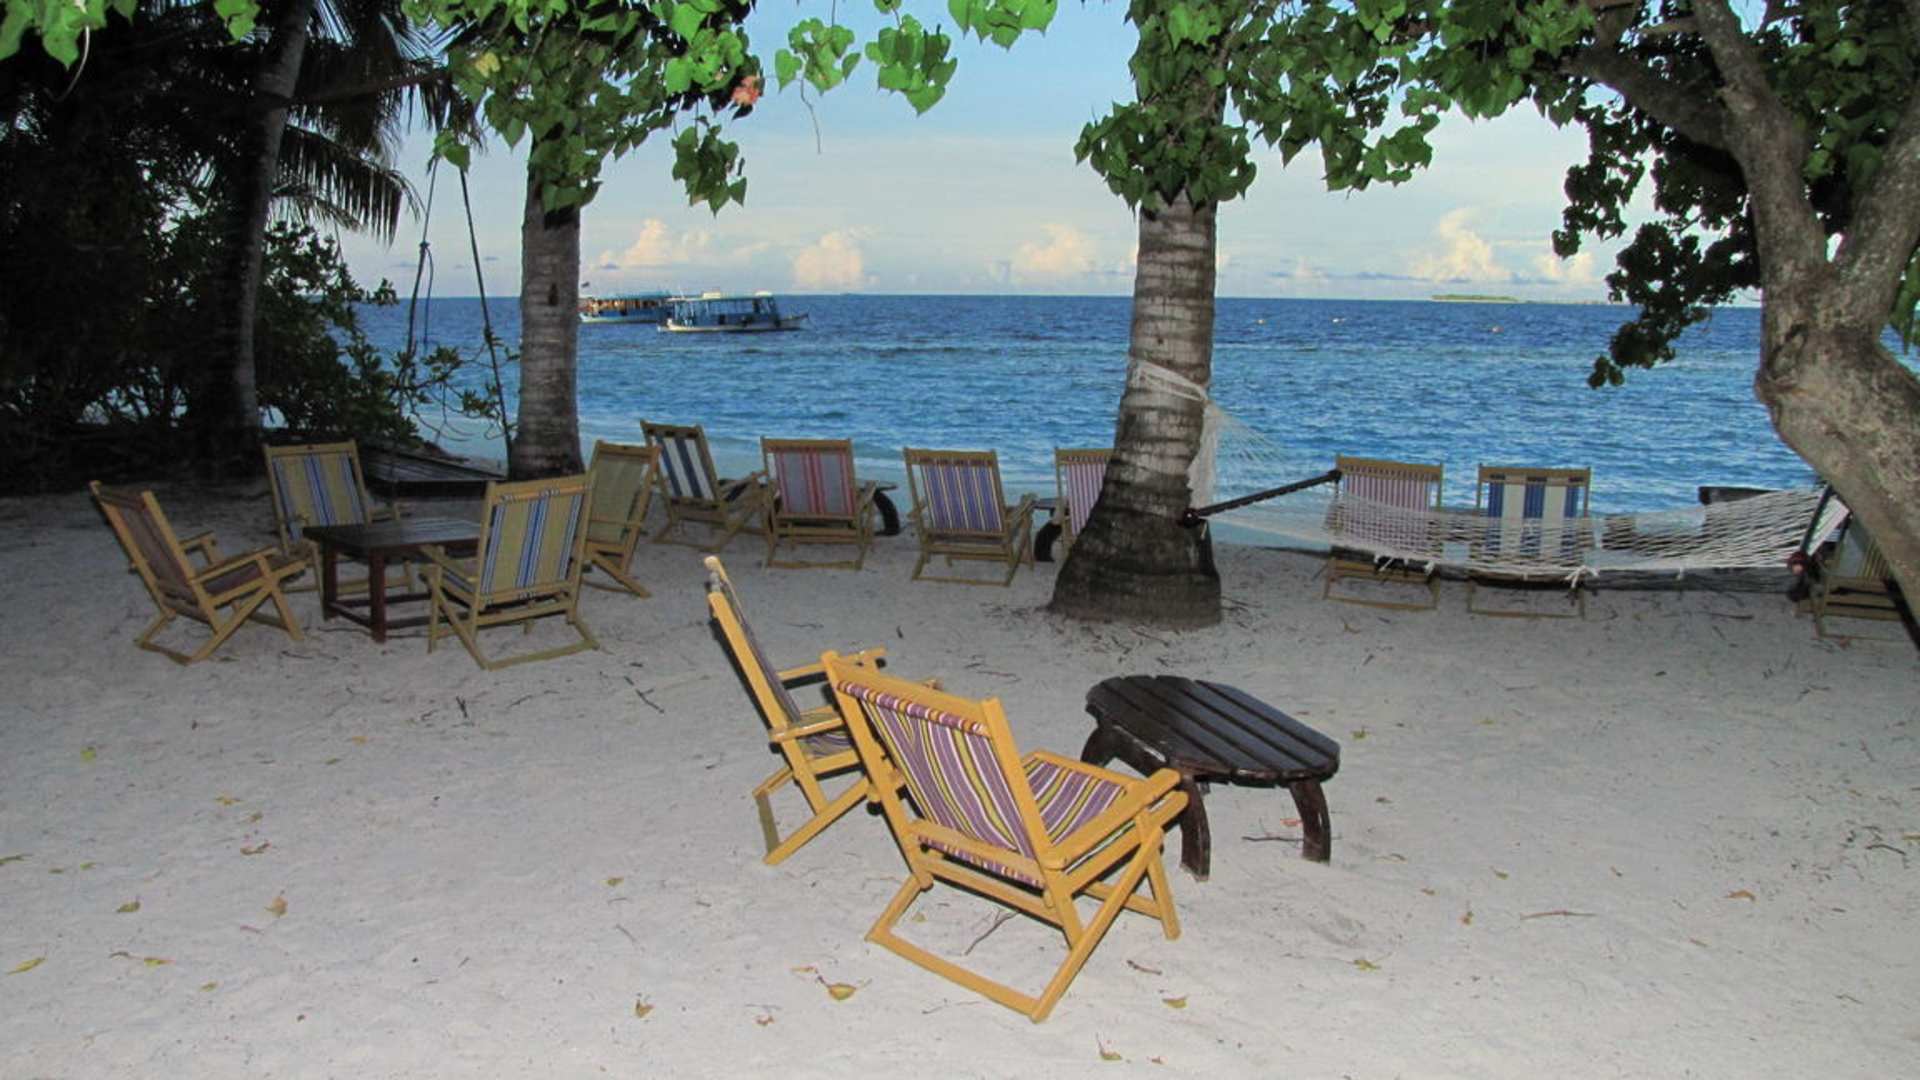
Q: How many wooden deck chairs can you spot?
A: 13